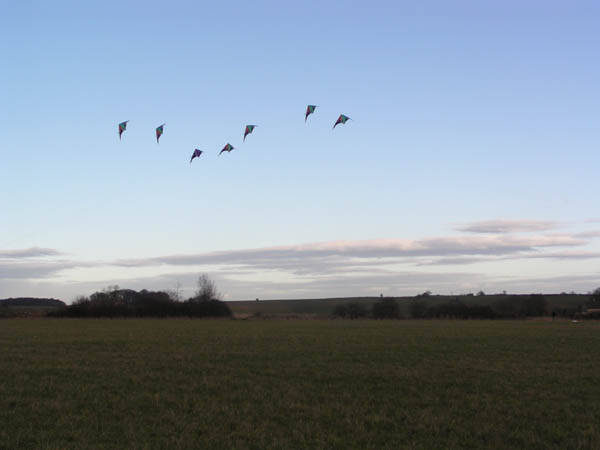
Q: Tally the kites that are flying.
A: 7